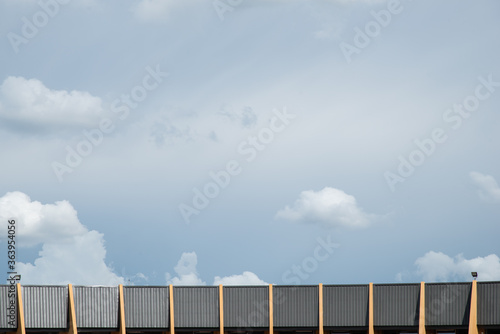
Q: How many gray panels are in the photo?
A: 11